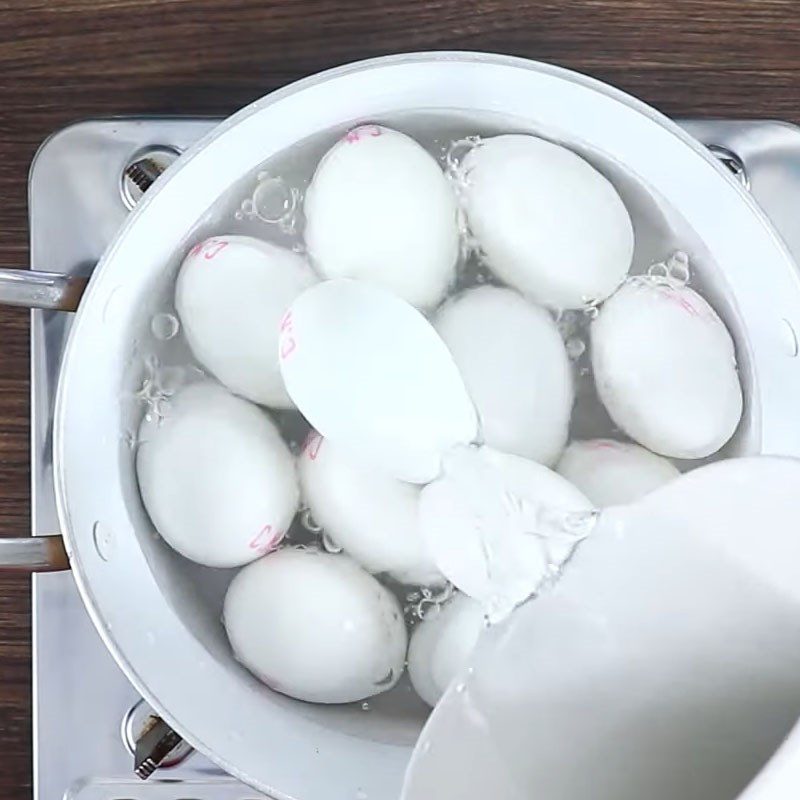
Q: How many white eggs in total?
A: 12